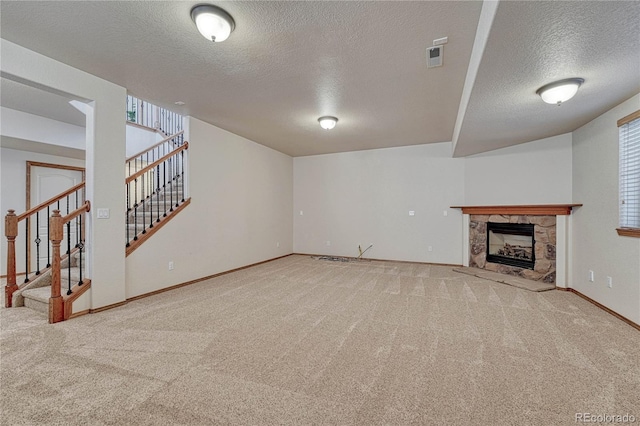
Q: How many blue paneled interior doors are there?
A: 0